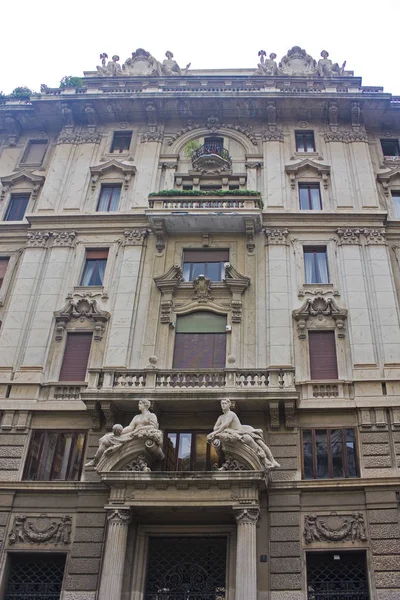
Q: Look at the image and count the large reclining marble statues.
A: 2